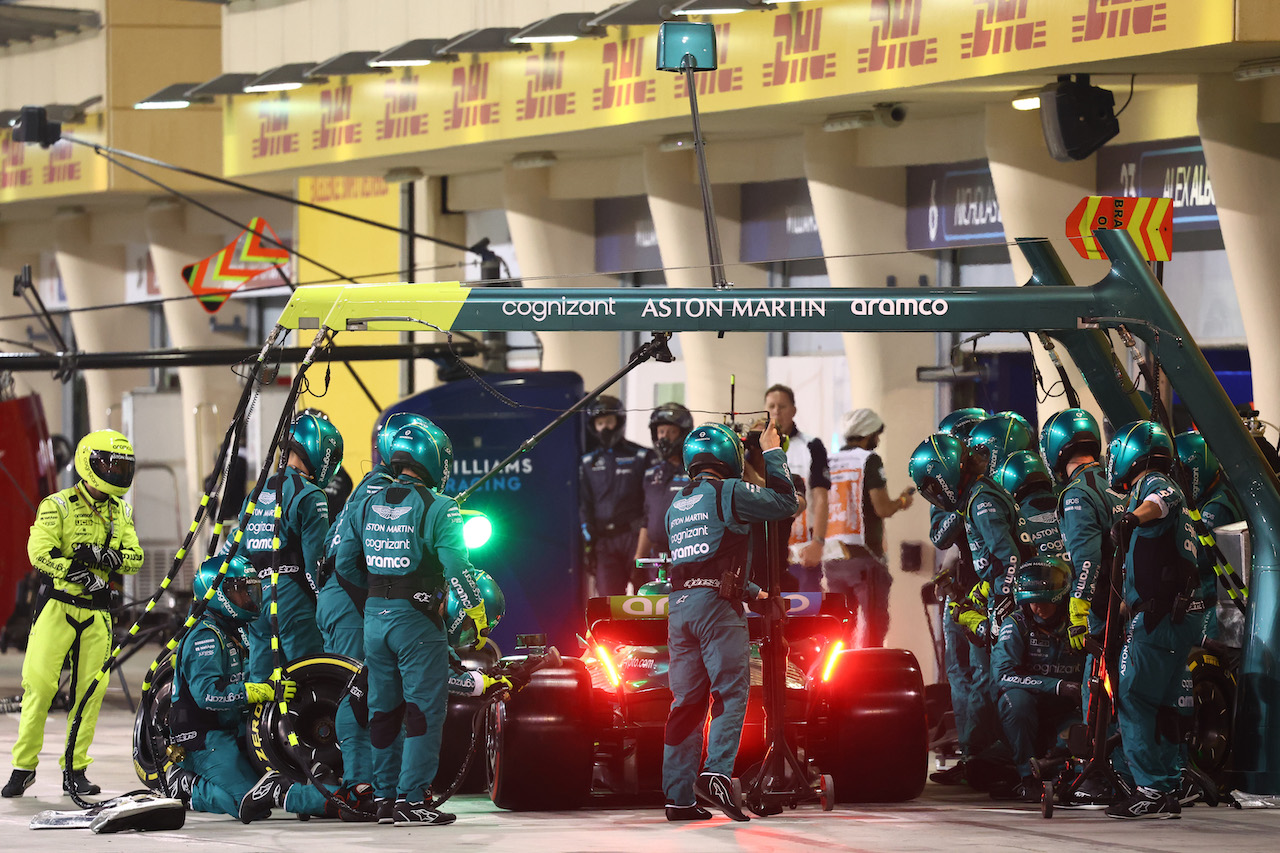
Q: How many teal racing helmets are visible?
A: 15